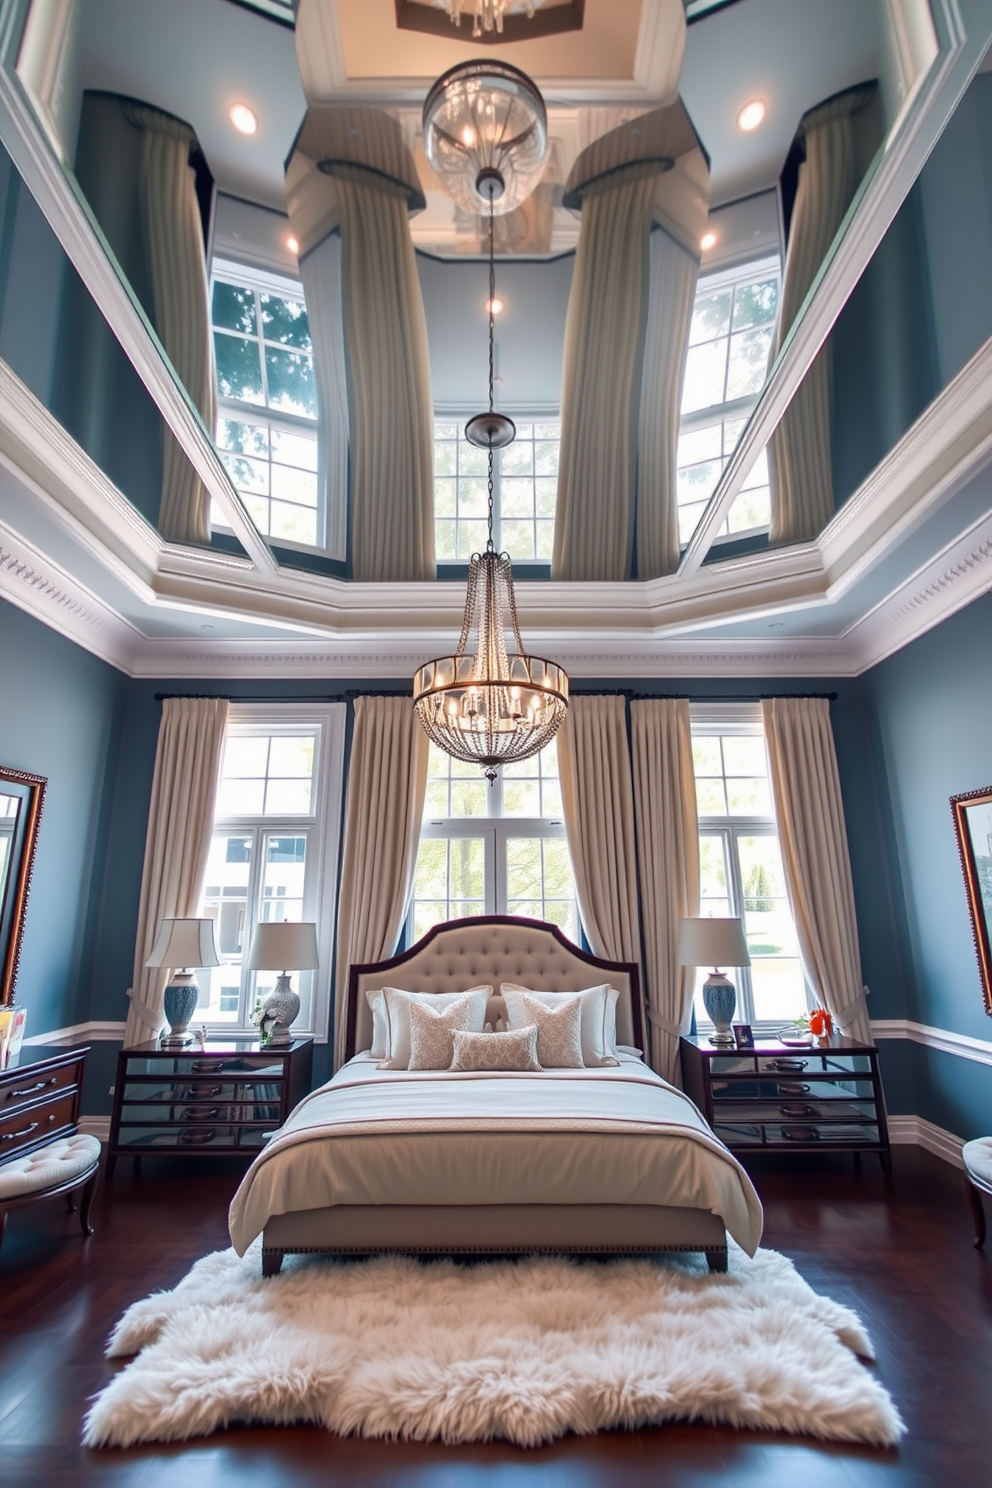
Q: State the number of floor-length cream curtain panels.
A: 5